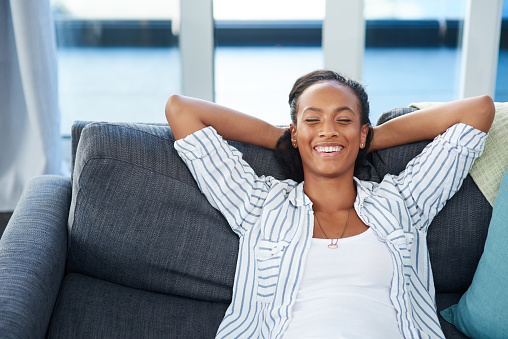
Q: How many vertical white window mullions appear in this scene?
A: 3